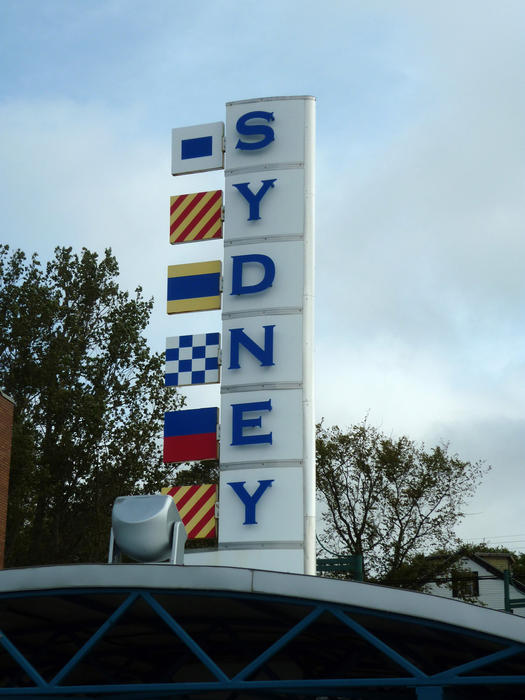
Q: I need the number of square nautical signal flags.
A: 6